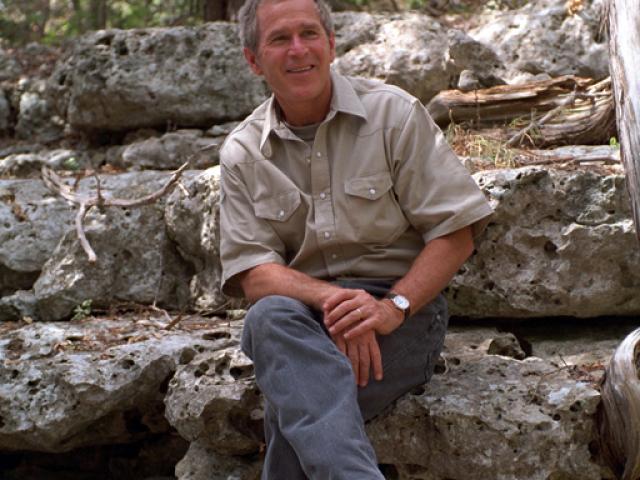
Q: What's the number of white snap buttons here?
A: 6